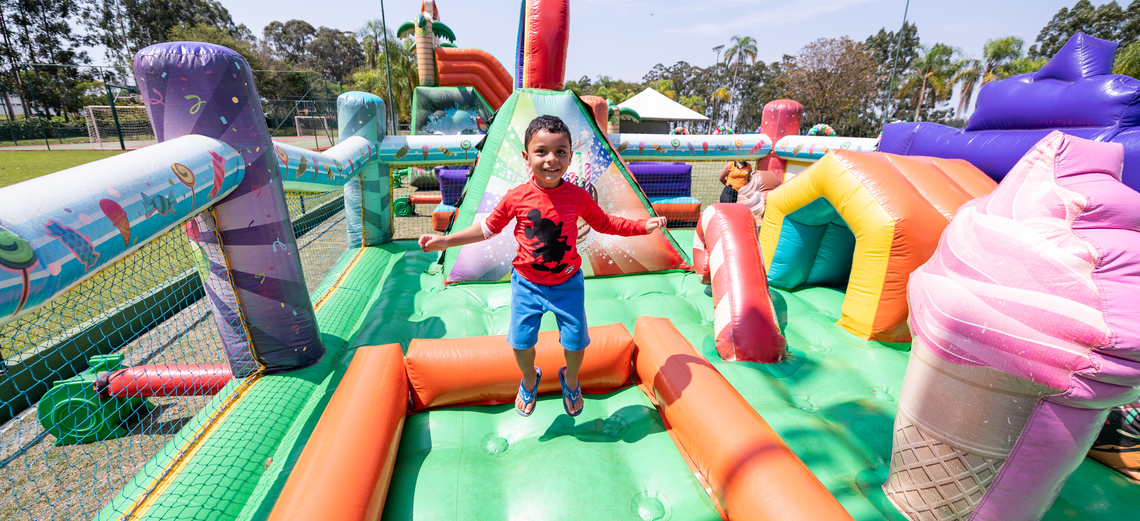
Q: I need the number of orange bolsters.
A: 3